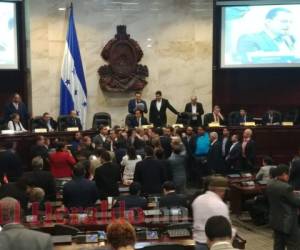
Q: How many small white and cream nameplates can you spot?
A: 8